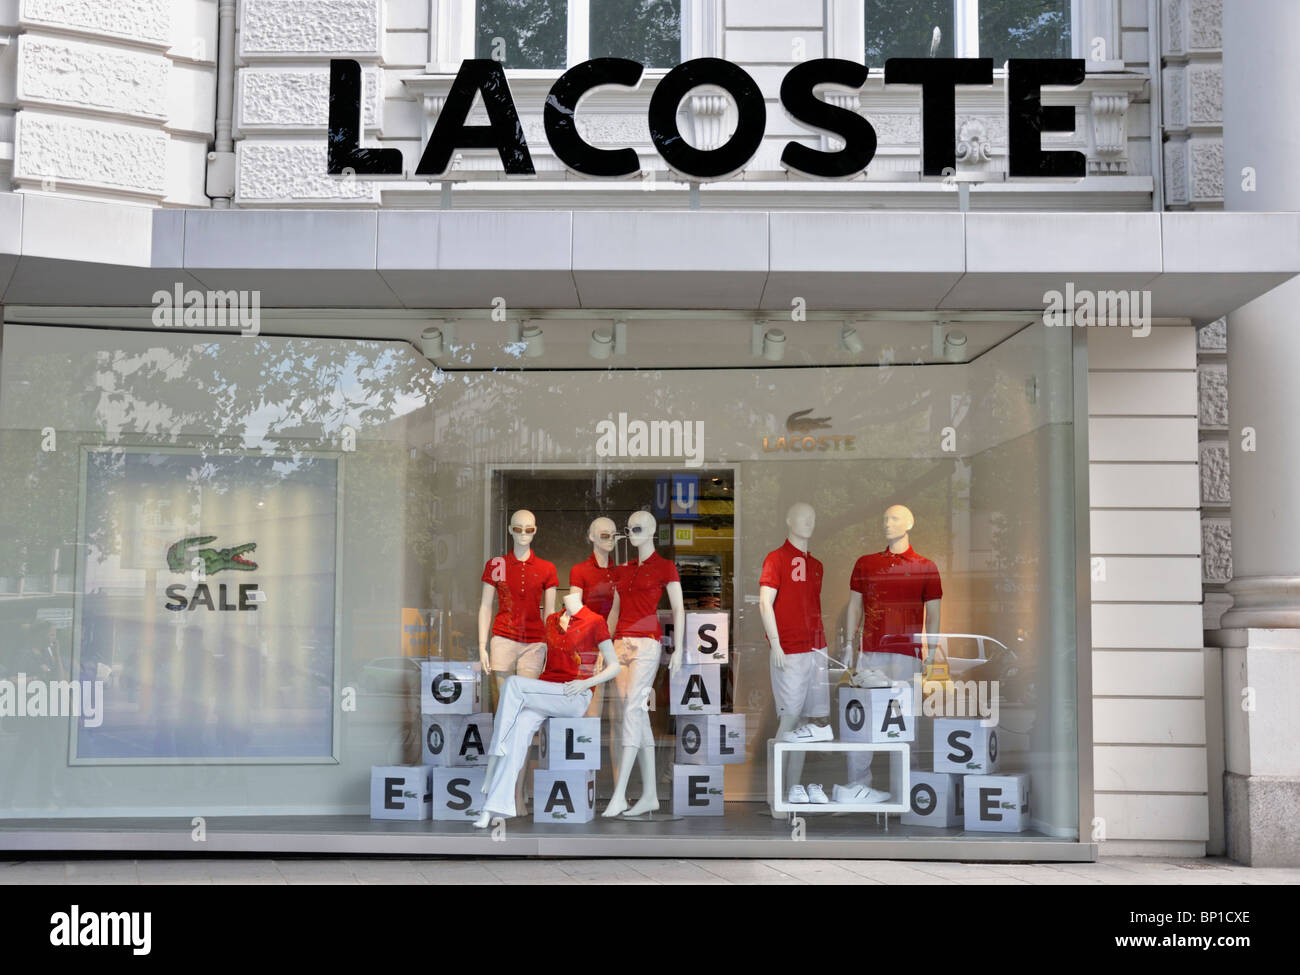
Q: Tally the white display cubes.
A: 14